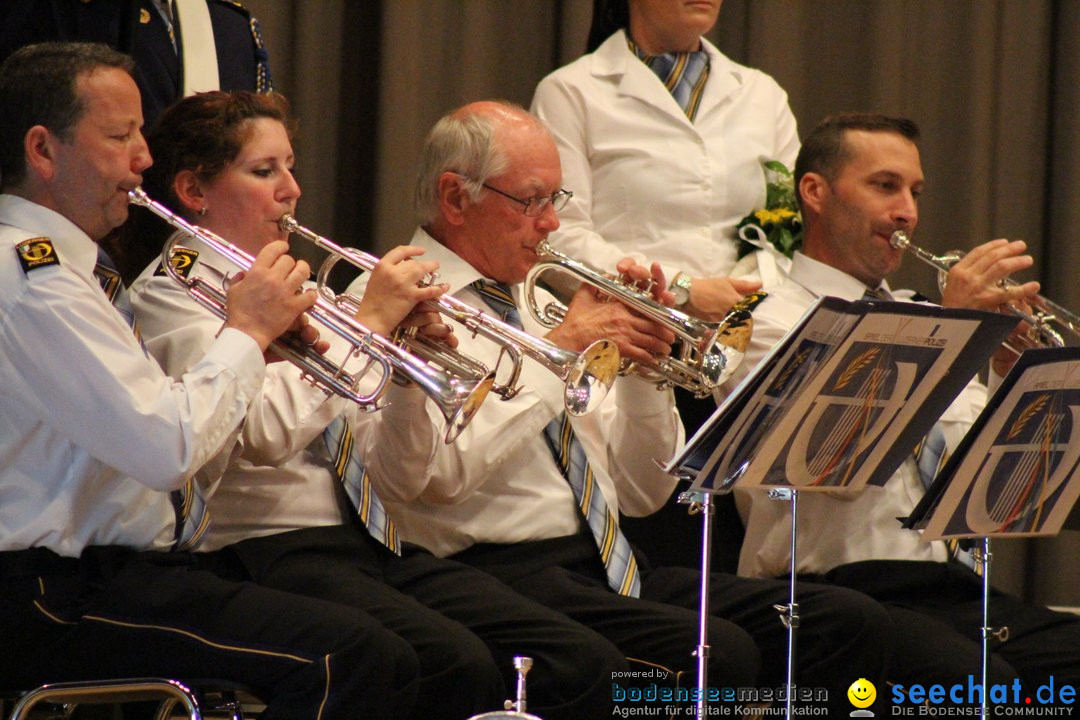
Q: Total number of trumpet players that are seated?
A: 4